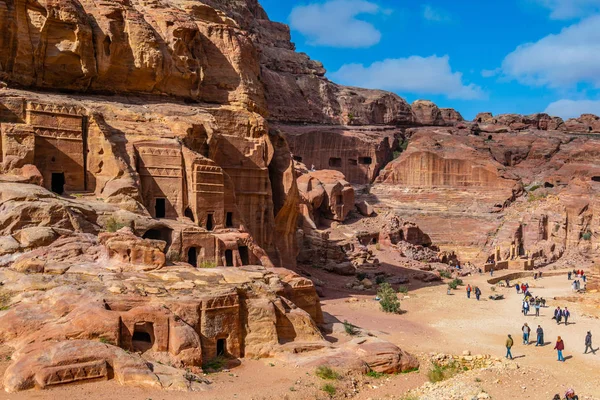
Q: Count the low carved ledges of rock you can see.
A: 1